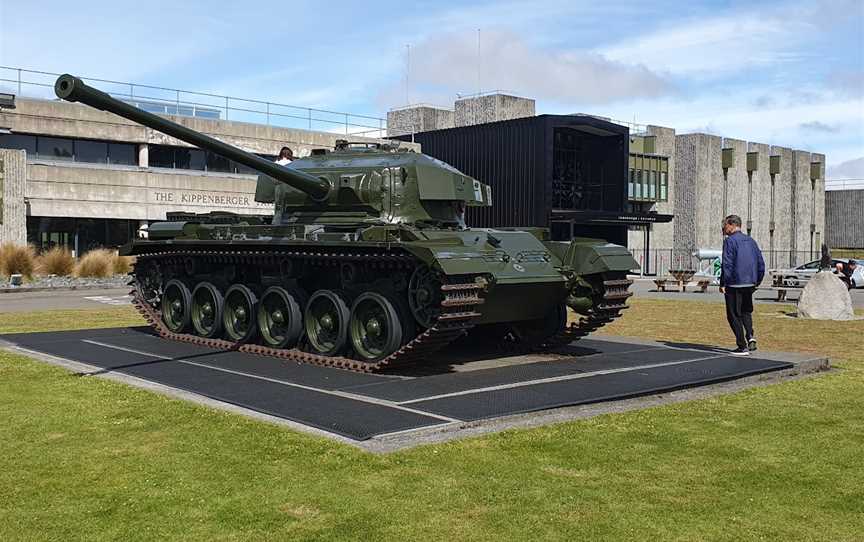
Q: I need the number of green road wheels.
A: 6